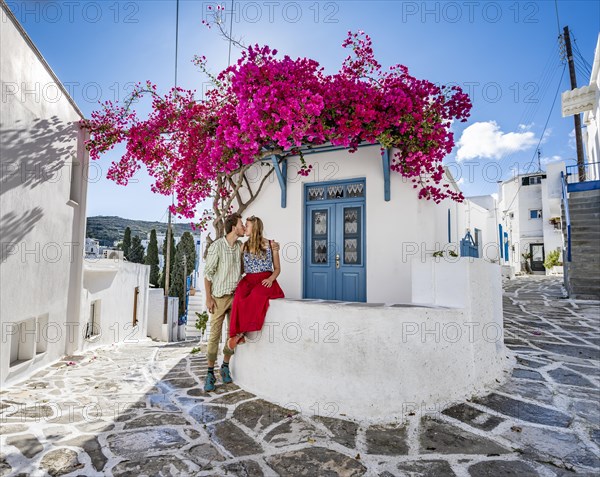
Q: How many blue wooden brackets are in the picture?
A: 2